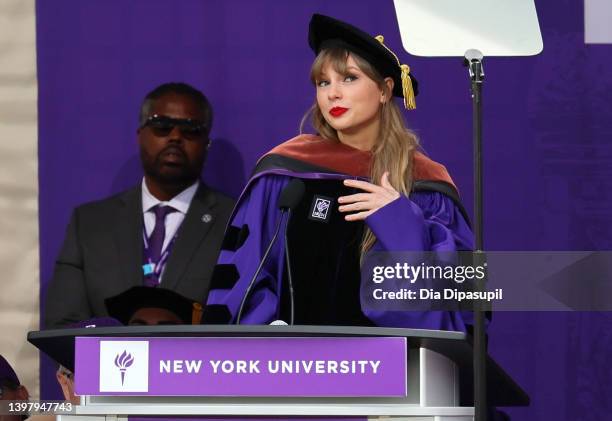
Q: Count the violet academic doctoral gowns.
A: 1